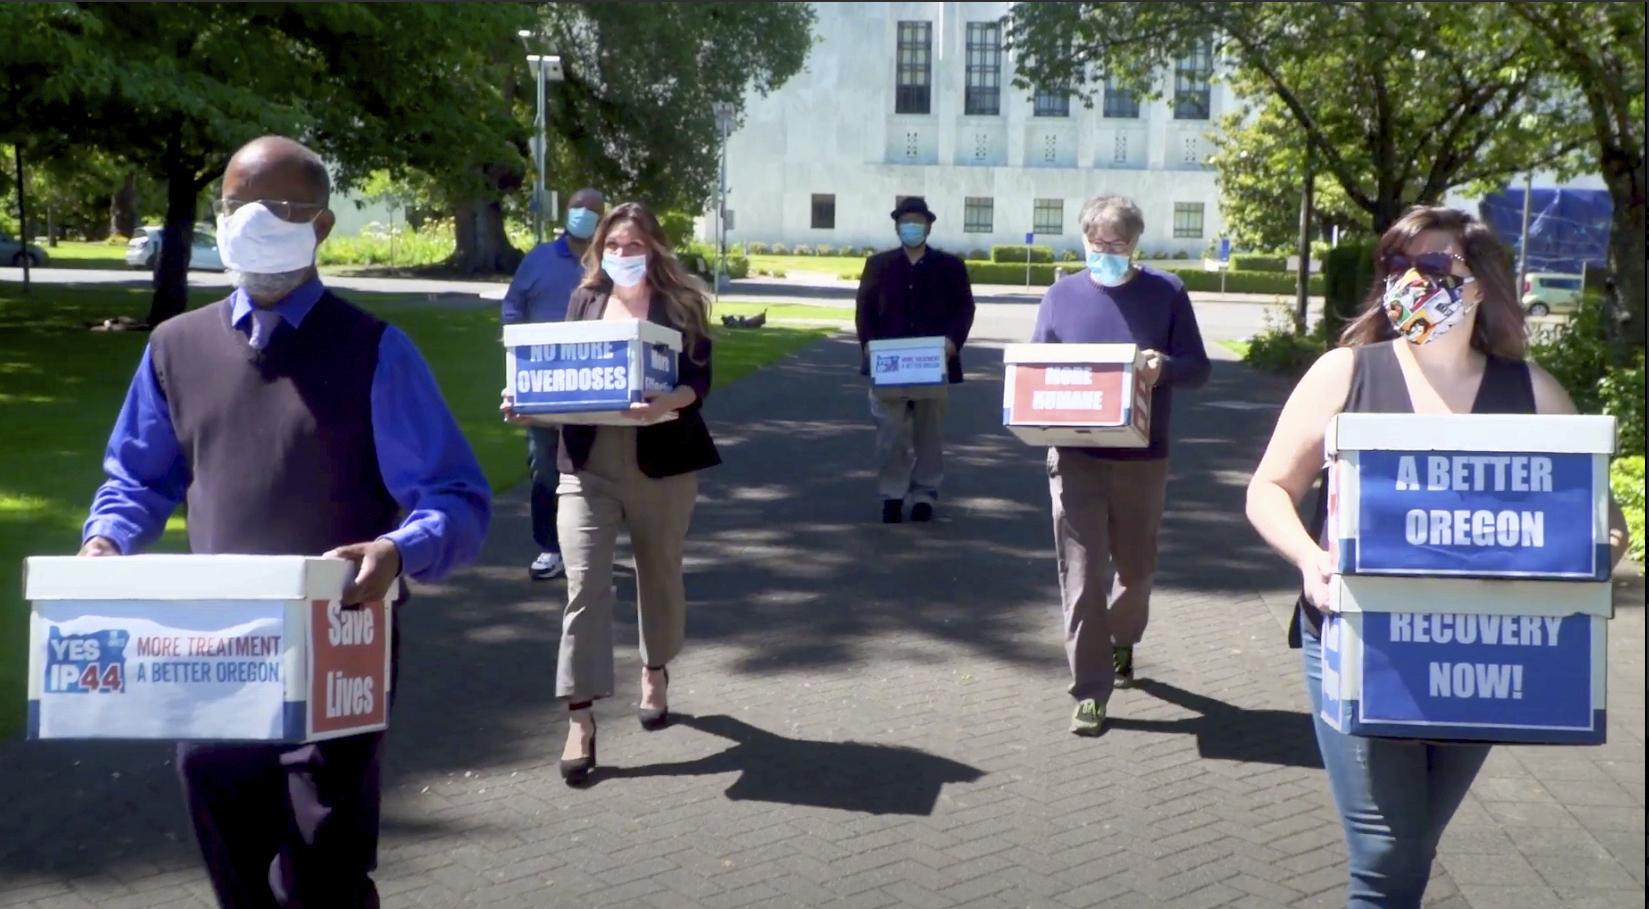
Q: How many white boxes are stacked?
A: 2